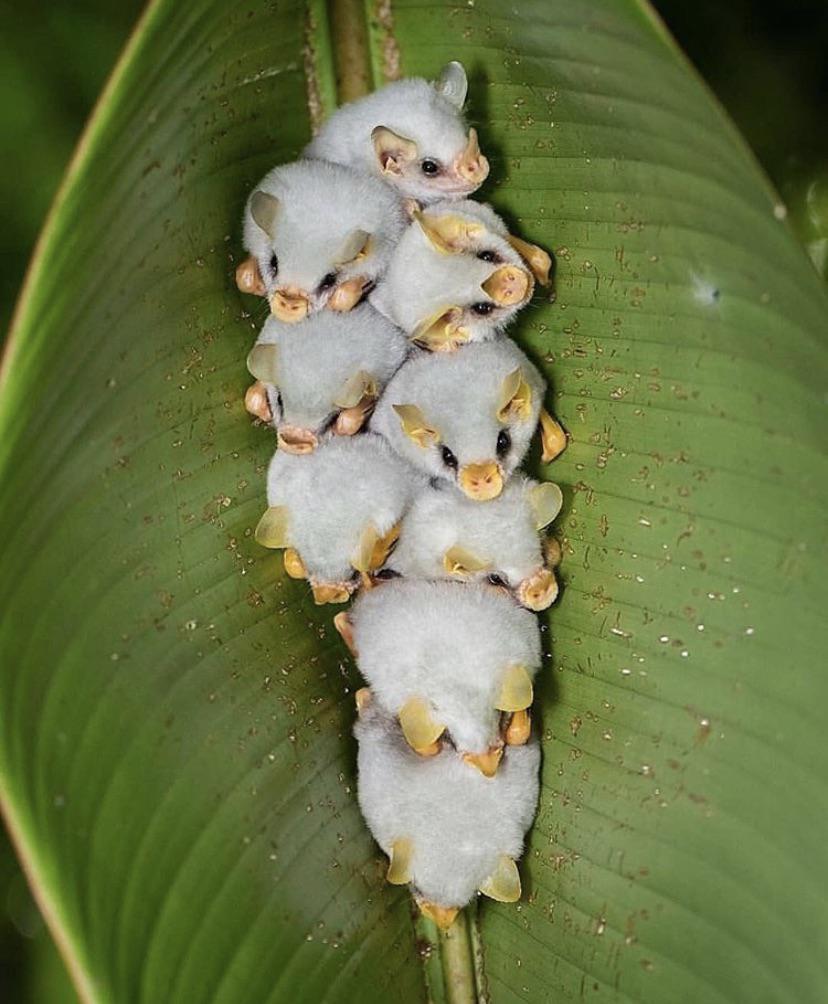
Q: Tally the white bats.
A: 9